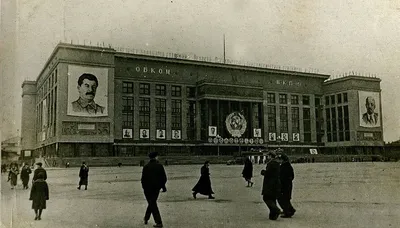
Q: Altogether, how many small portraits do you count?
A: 9